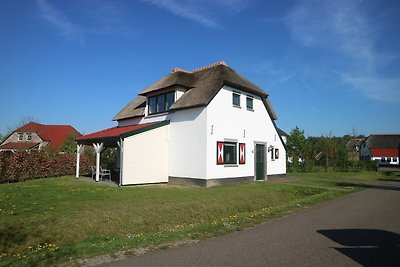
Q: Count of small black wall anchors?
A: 3